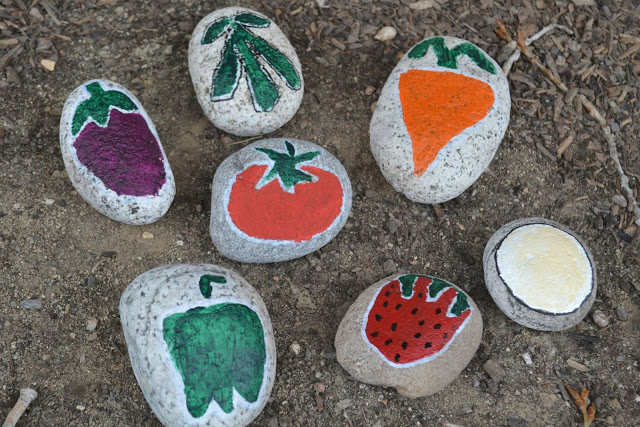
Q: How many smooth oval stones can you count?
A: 7